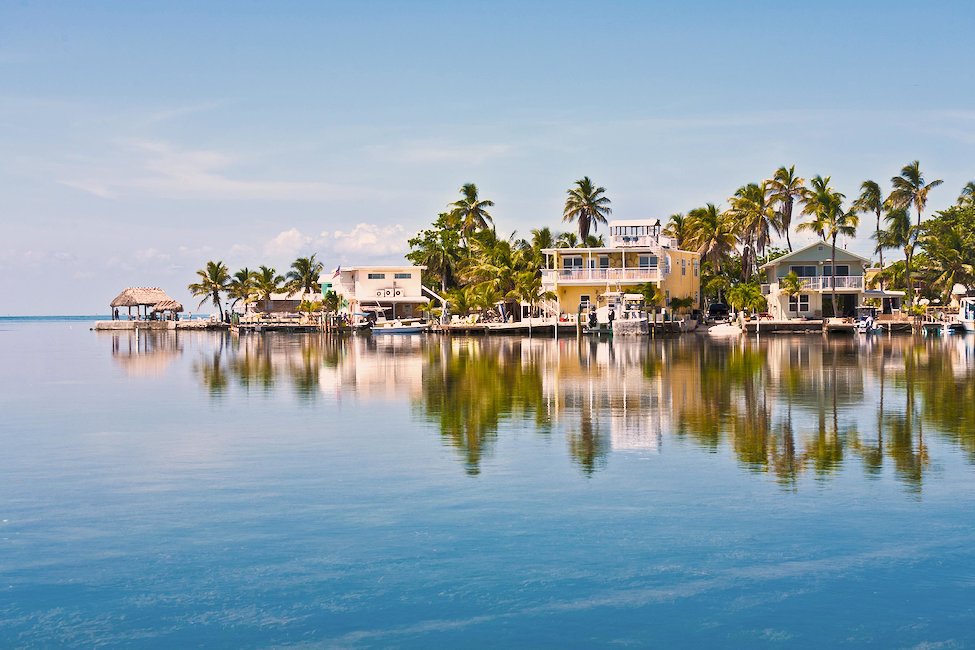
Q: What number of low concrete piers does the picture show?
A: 1